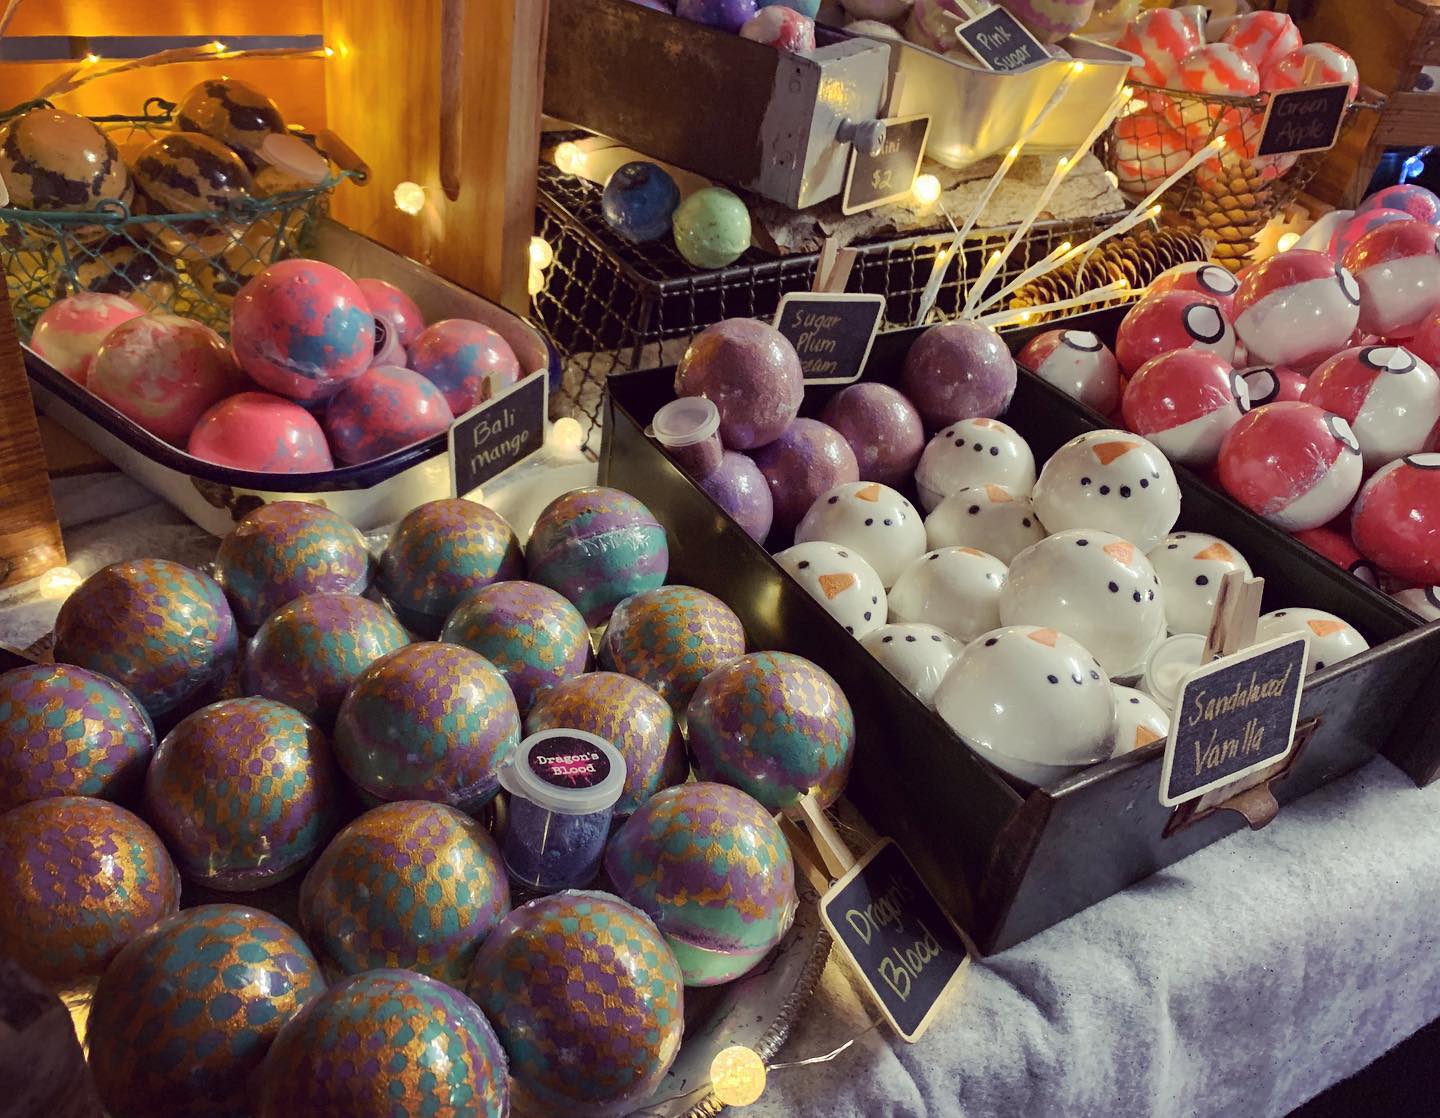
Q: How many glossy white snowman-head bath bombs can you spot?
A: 12